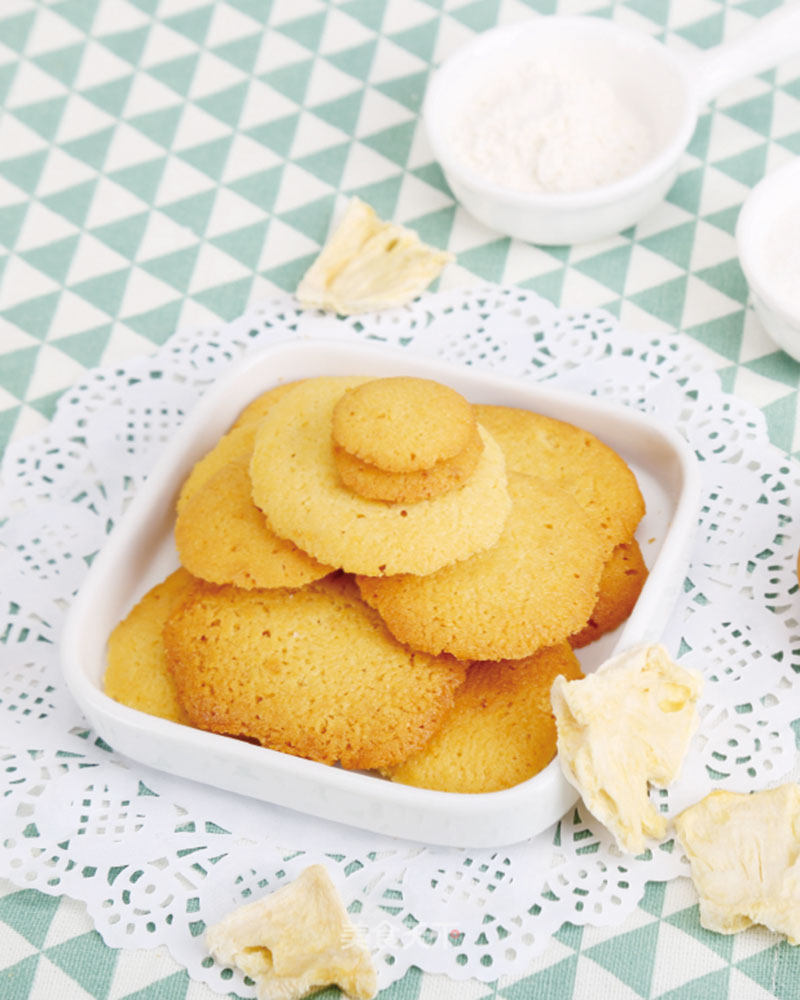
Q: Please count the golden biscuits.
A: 12